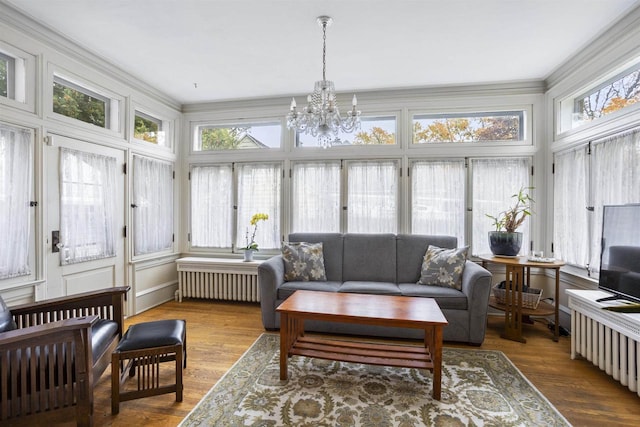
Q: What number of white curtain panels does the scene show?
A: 11